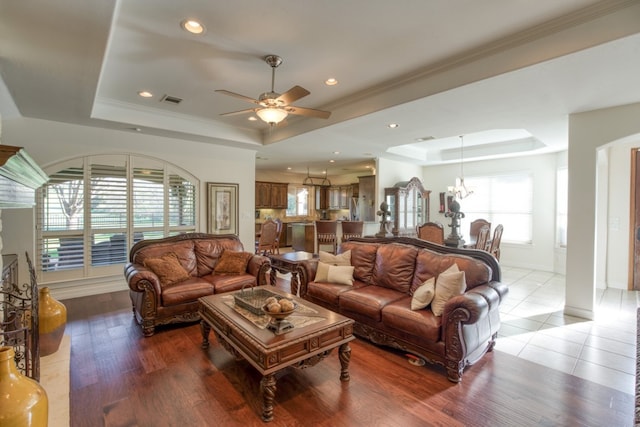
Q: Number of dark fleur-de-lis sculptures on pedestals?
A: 2